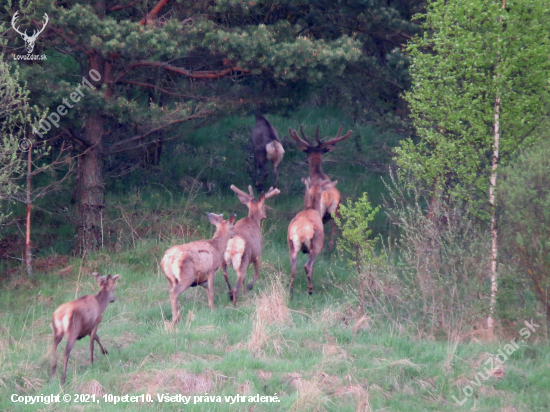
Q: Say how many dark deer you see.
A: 1